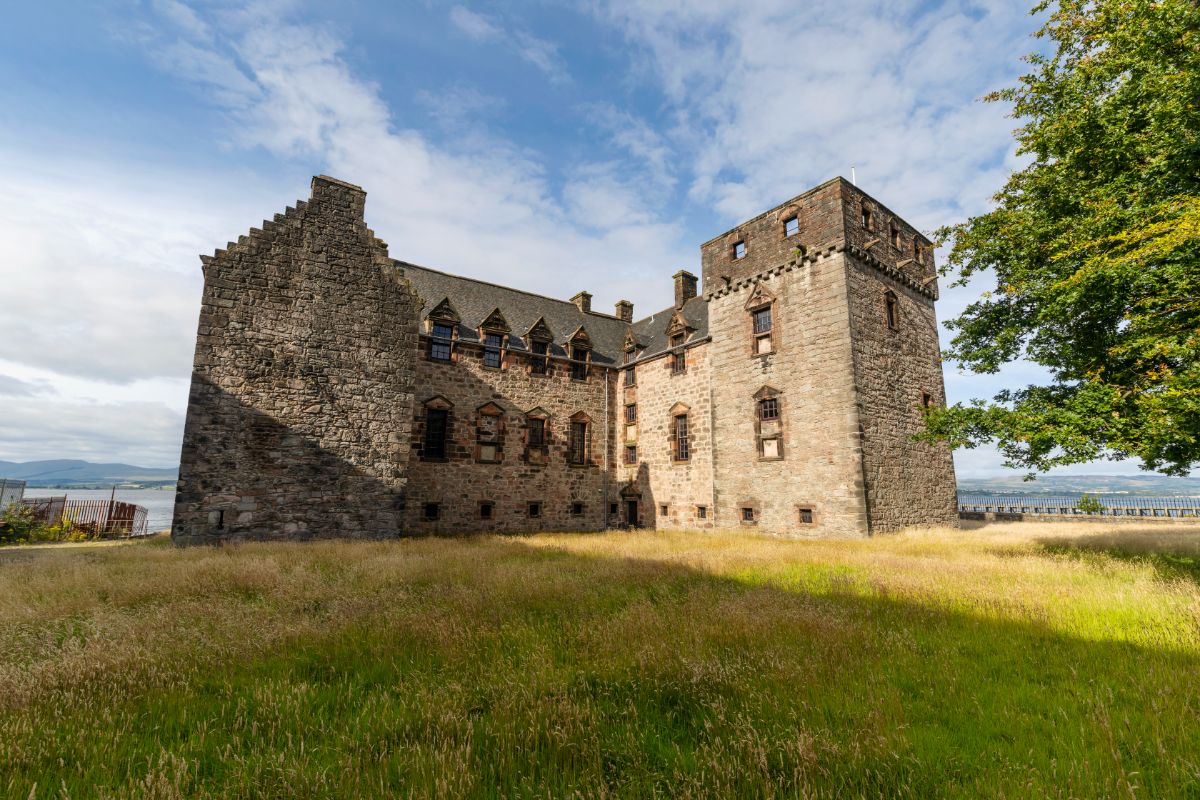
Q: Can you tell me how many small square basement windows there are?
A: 9